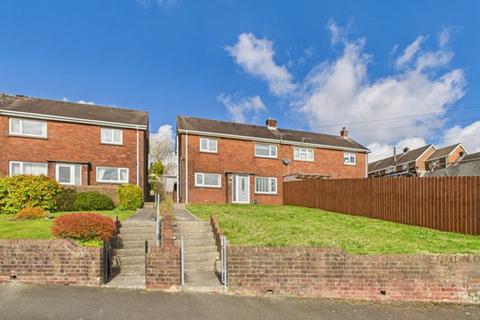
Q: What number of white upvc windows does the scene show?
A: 10